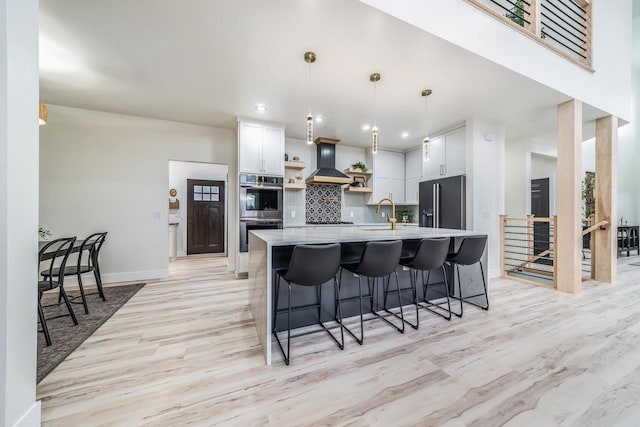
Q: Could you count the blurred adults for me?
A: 0